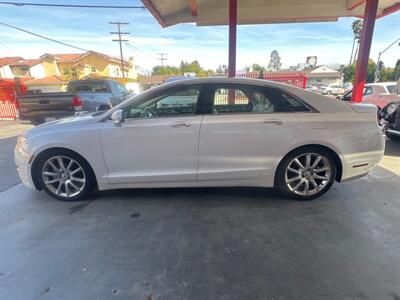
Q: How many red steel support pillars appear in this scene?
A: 2